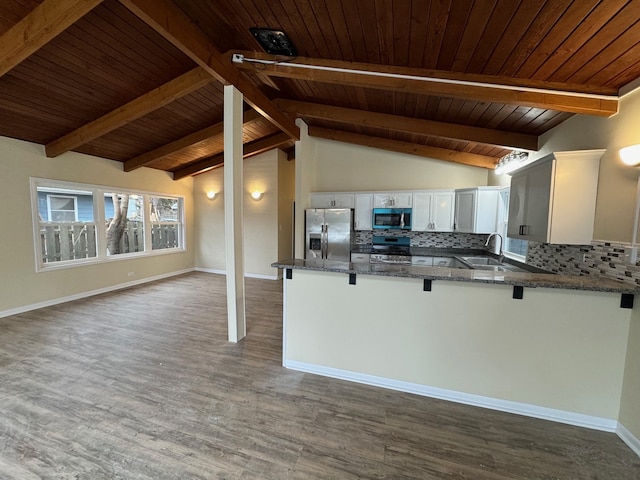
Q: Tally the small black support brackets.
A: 5